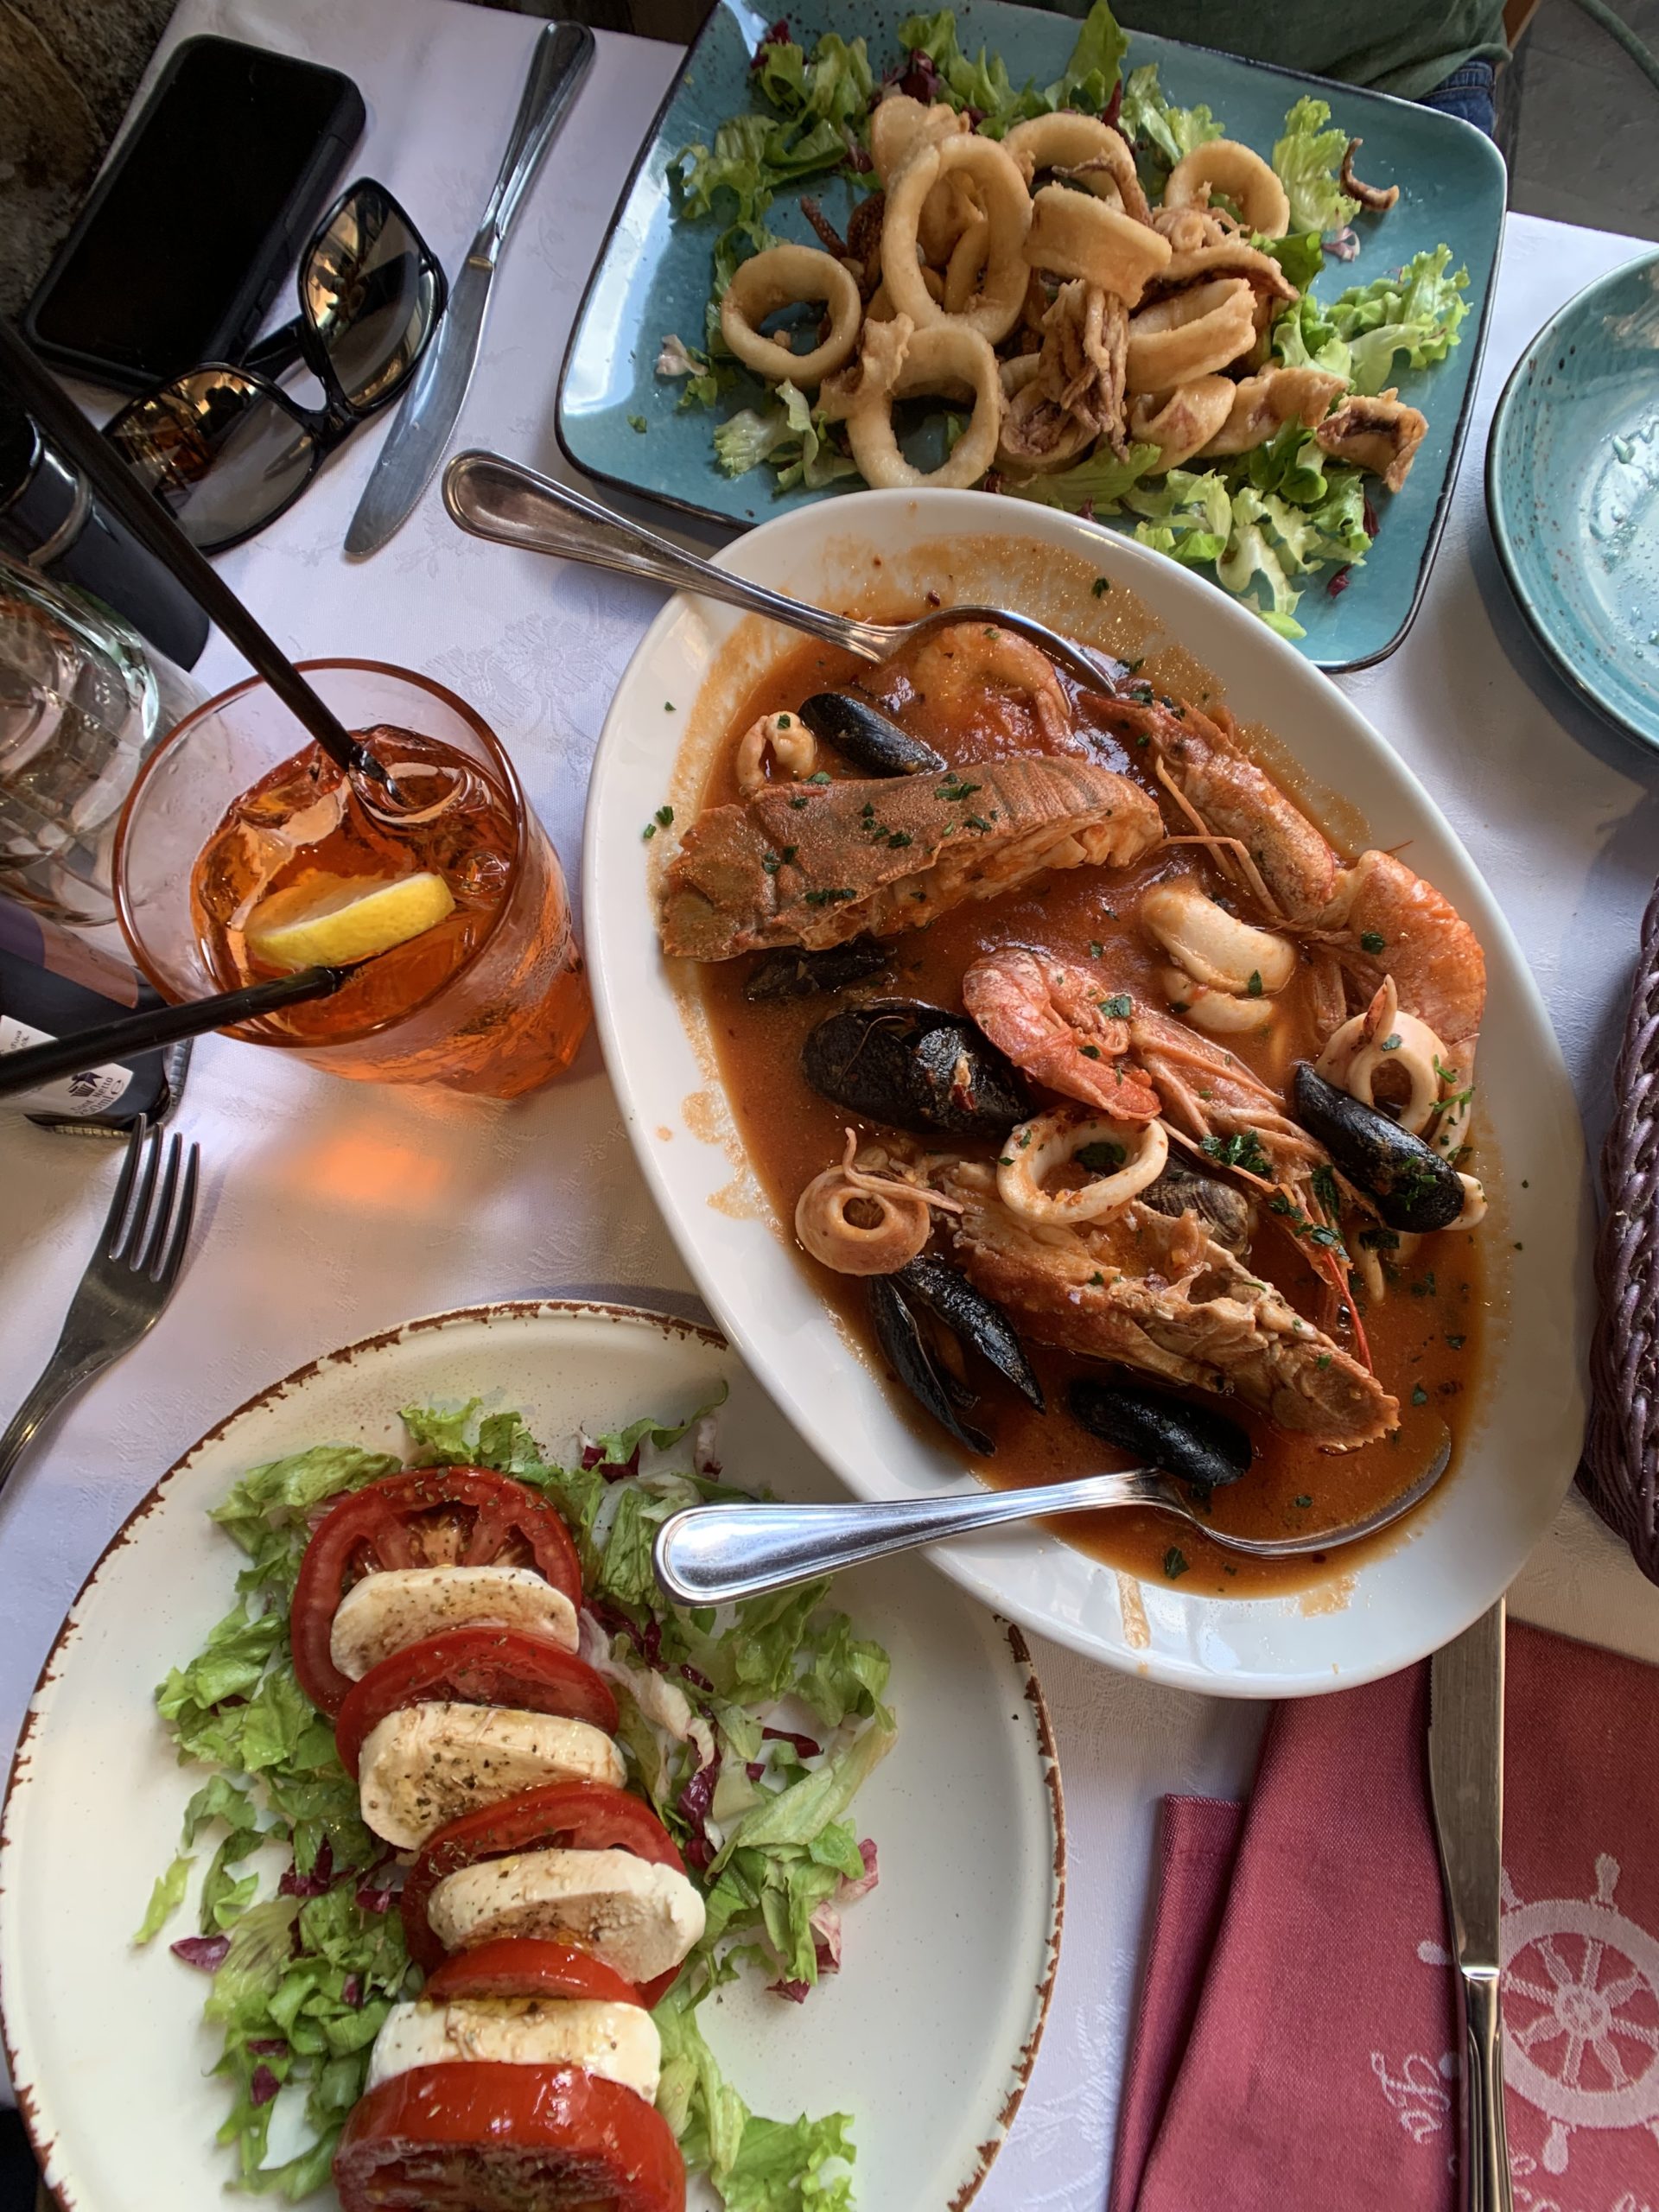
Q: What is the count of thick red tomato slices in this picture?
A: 5